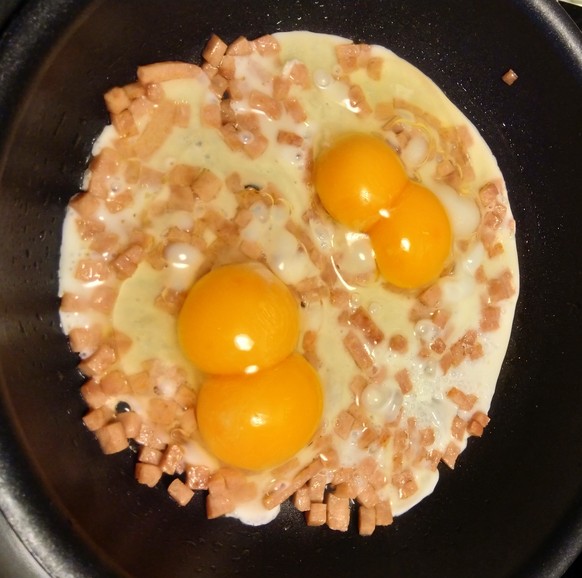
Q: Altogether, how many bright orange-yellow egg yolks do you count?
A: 4